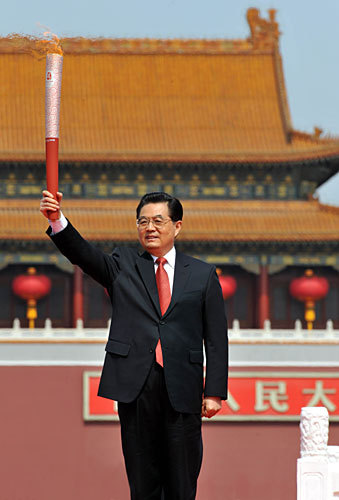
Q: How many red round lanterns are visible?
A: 3